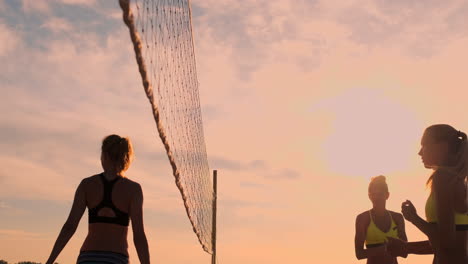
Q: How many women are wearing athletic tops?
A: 3